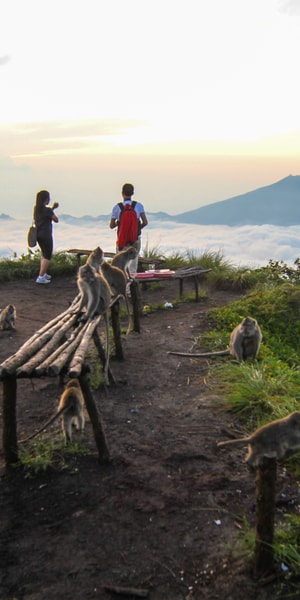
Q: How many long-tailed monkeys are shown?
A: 8